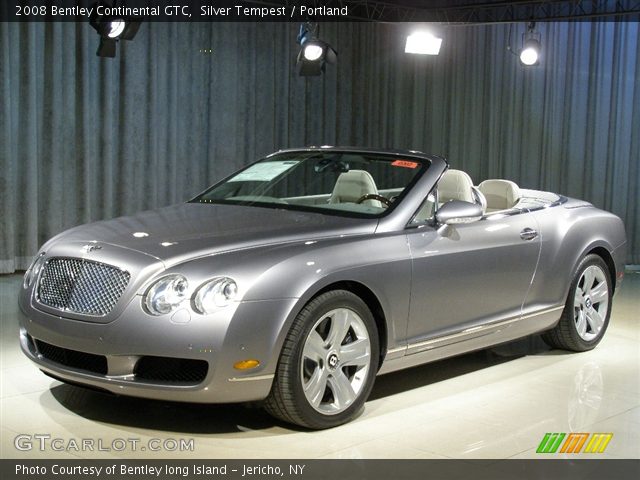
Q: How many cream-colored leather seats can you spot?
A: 3